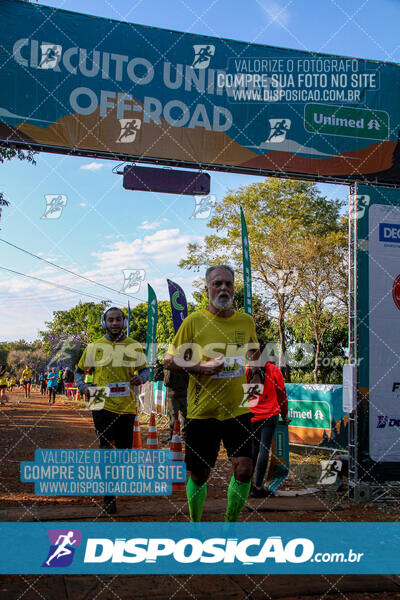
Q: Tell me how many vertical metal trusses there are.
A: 1